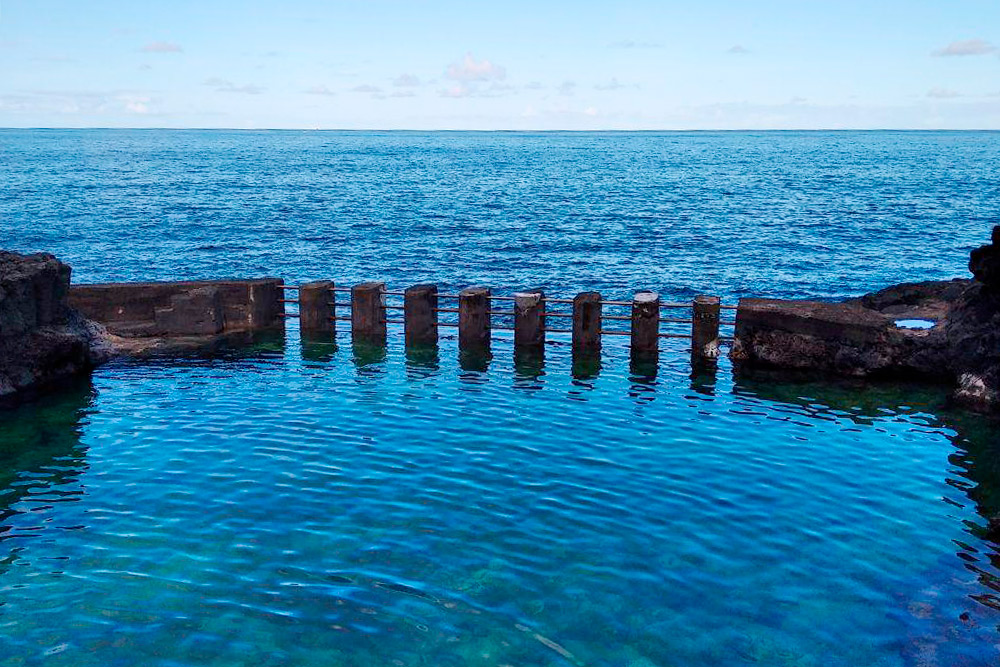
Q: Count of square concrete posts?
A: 8